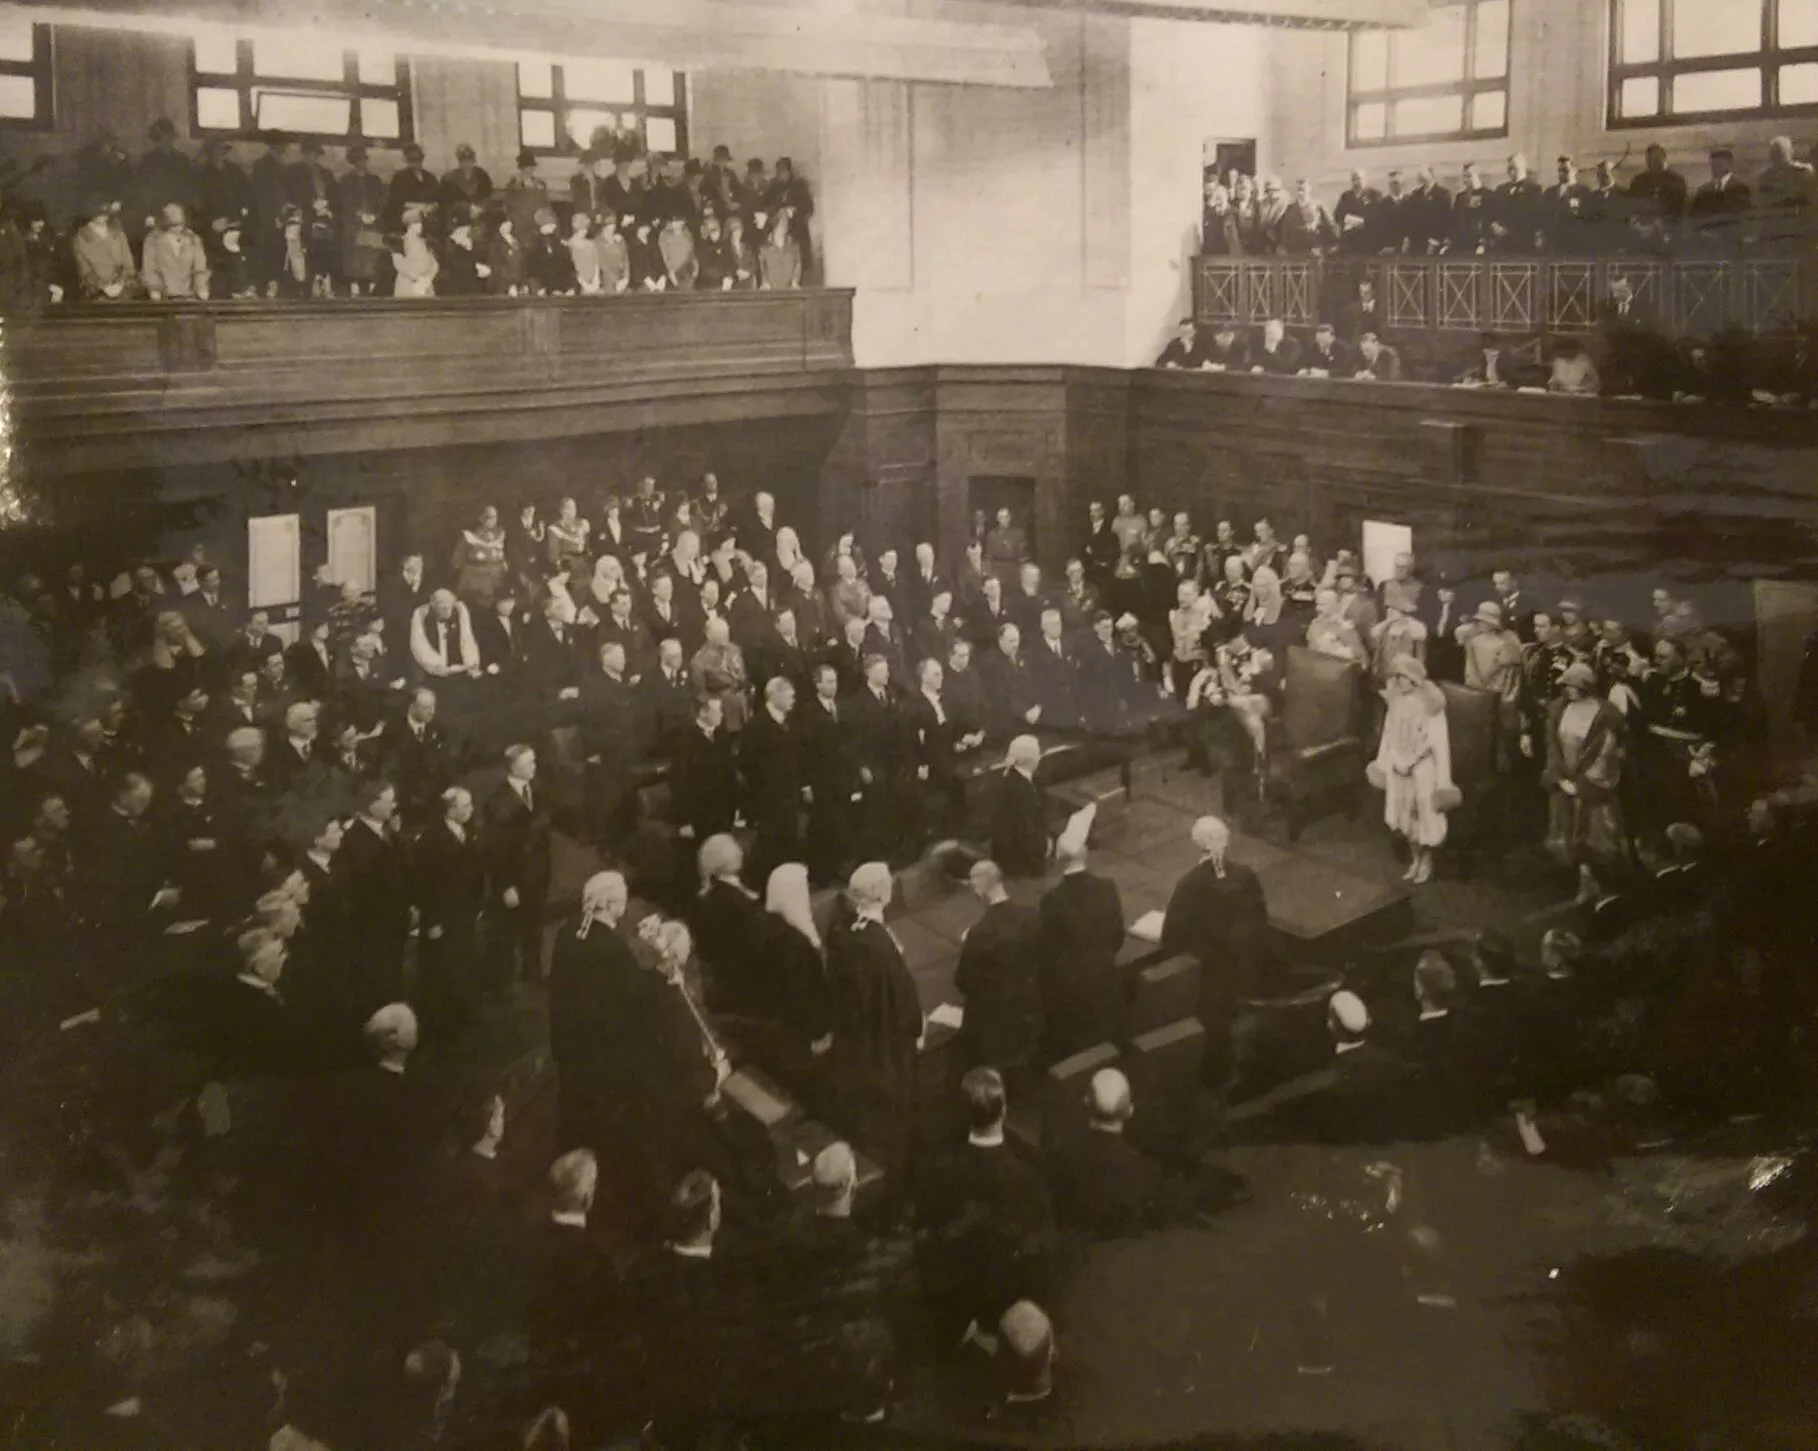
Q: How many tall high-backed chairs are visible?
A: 2